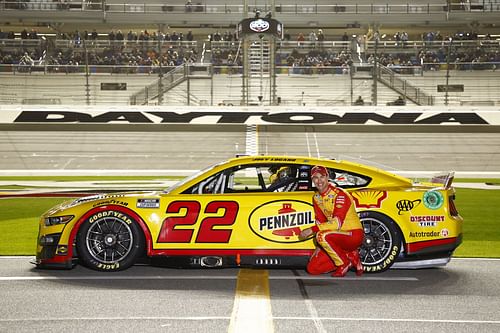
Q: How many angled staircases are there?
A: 2